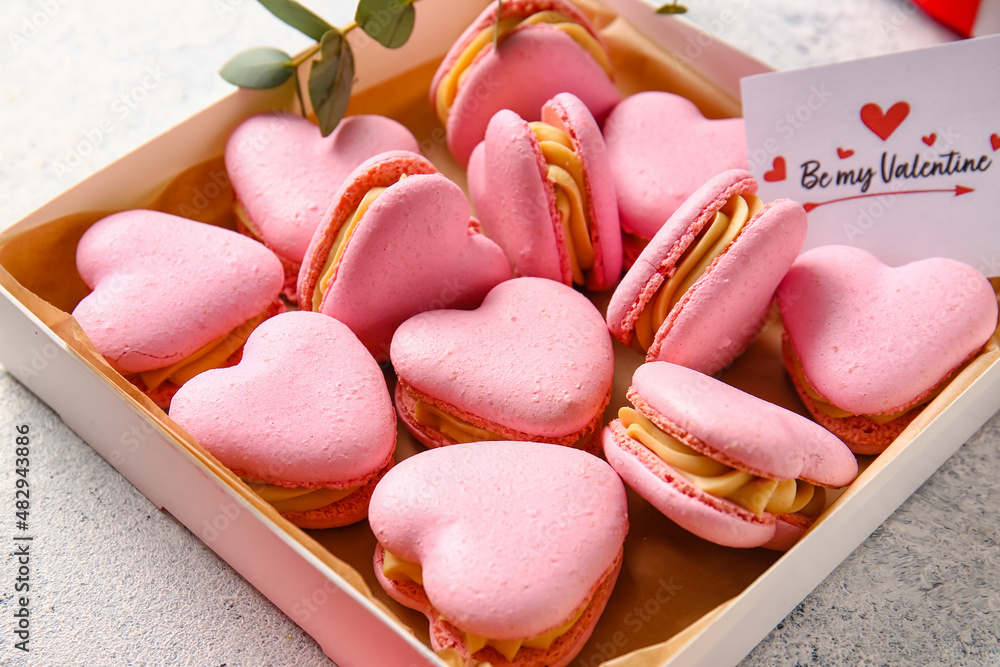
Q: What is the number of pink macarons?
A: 12